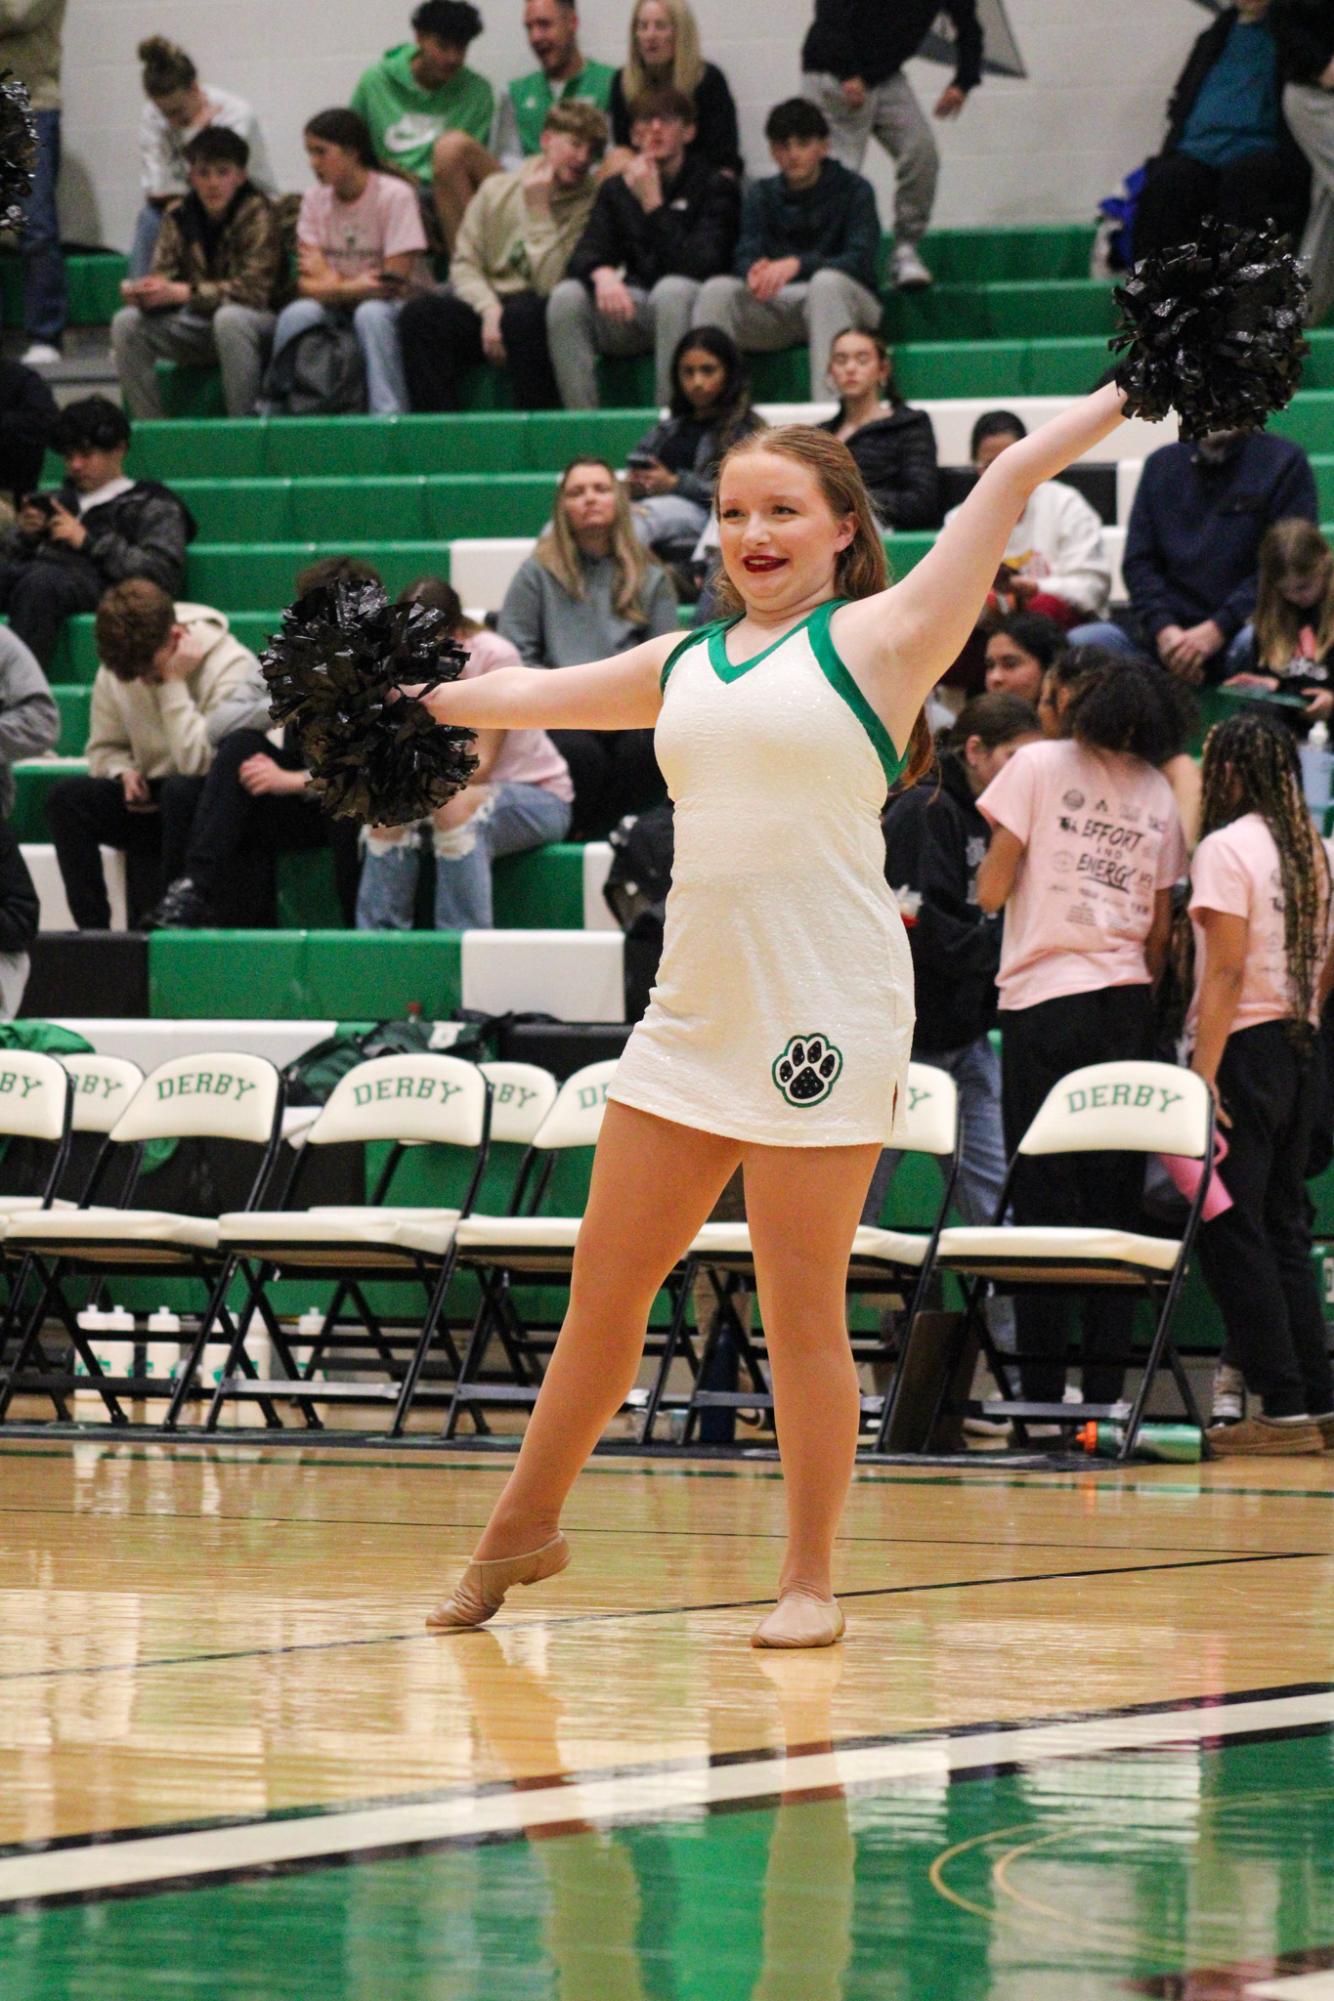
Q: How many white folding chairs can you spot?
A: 8